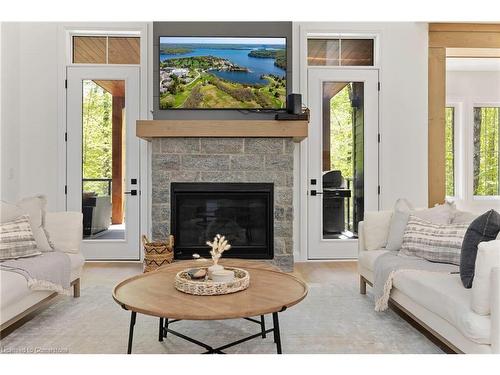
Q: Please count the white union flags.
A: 0